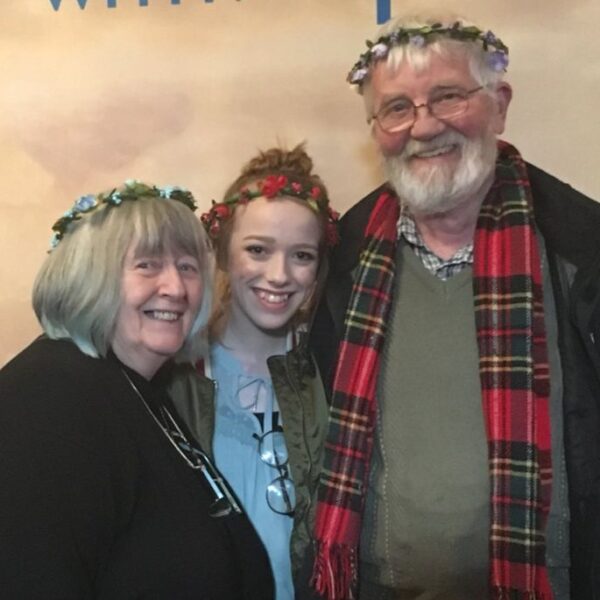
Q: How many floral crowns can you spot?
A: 3